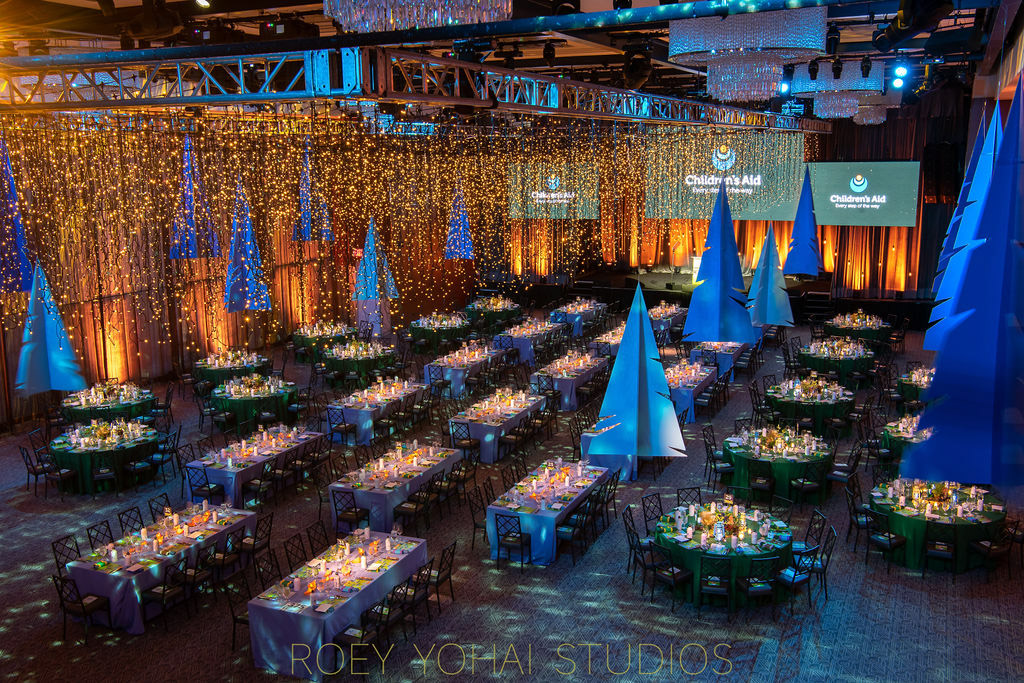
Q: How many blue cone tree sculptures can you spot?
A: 14